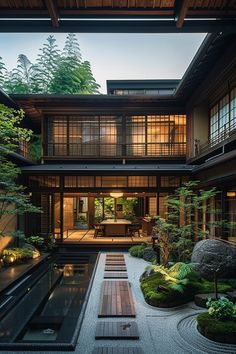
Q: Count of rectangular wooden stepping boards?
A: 8